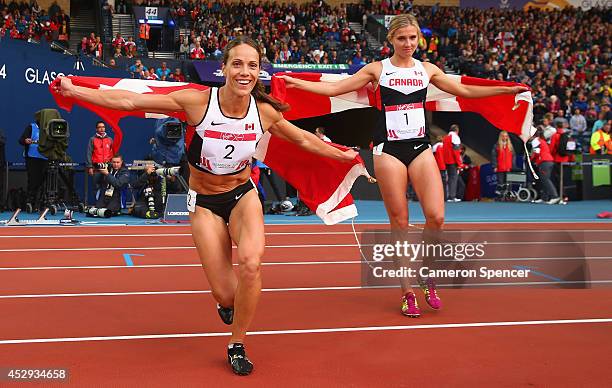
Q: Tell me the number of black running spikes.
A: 2